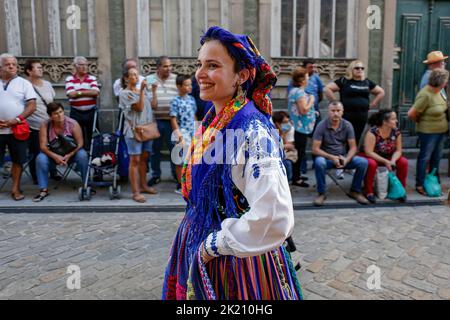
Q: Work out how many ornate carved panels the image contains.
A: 3